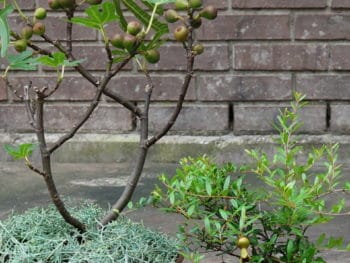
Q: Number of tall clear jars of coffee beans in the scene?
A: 0